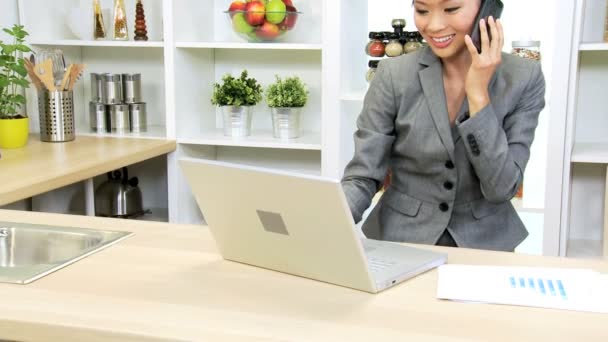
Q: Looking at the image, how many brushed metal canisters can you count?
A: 6